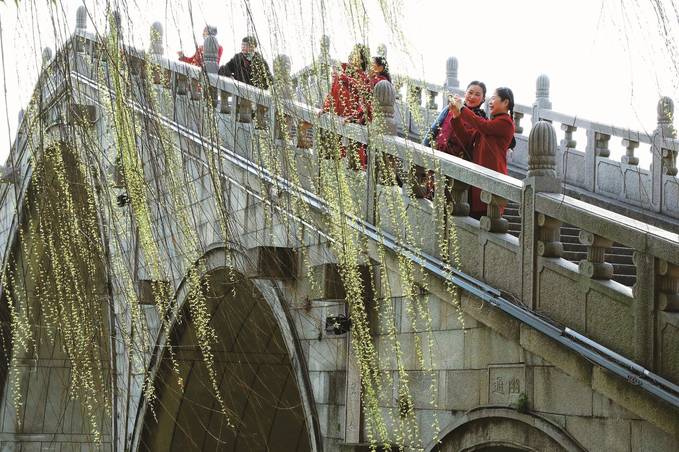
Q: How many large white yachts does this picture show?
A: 0